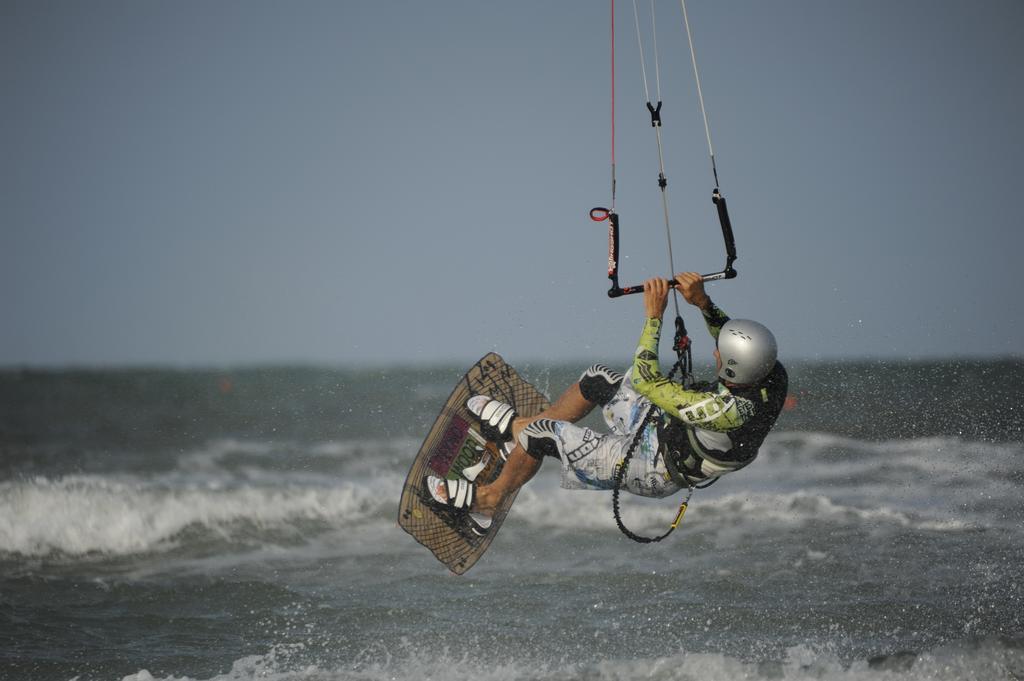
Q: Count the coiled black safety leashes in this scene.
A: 1